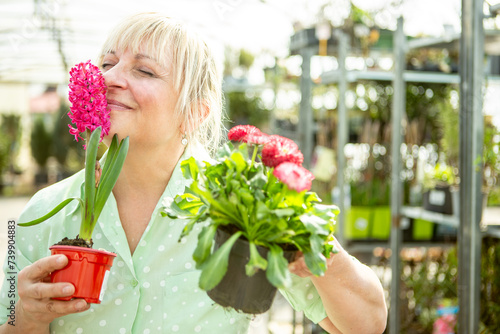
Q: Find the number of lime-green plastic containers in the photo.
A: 3